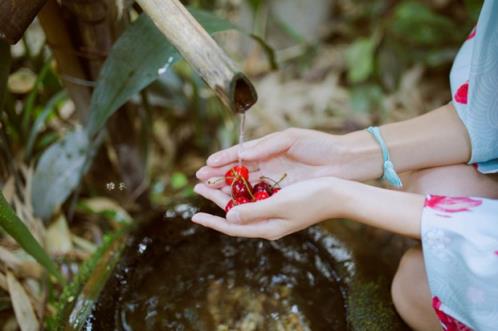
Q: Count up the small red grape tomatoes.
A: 0